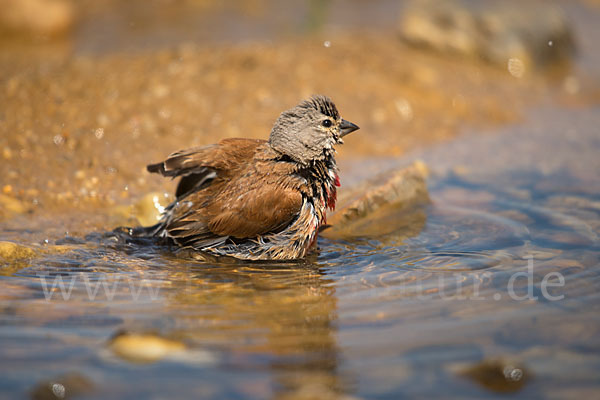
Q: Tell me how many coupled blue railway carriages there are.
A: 0